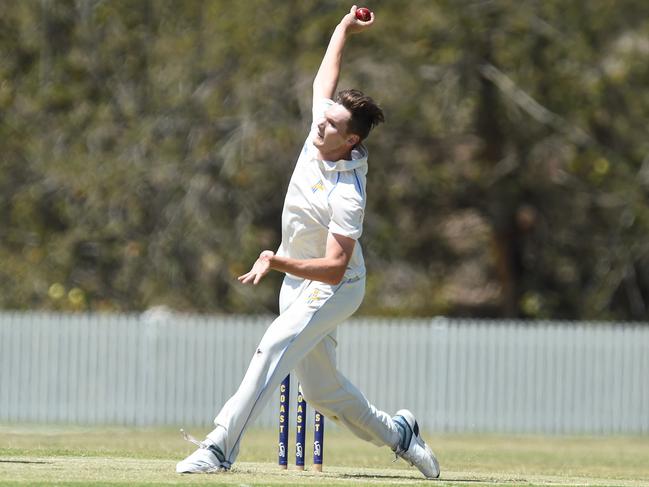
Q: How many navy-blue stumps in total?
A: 3